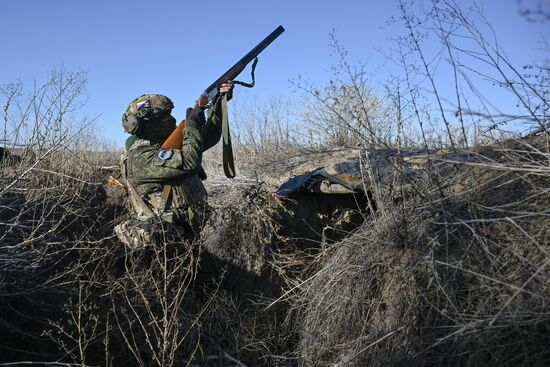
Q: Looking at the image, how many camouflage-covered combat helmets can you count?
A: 1